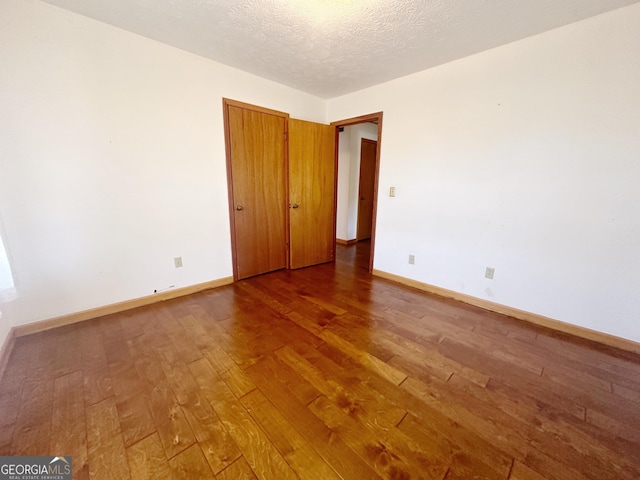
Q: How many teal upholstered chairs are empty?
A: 0